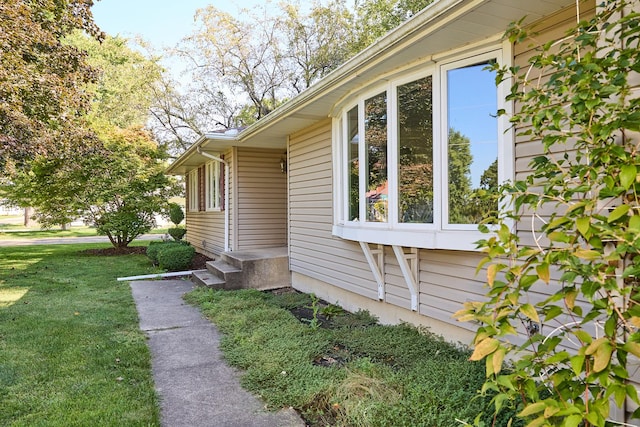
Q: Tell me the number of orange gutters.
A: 0